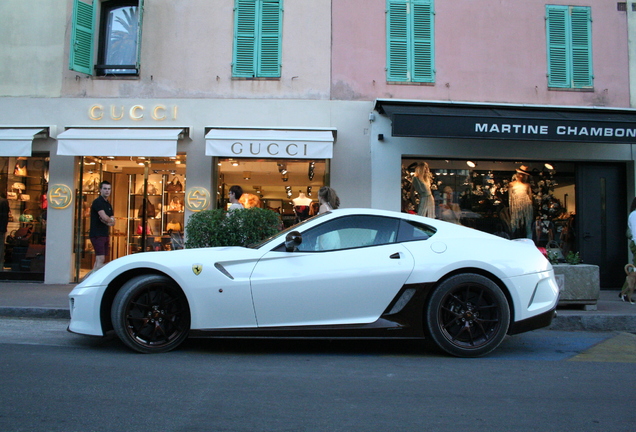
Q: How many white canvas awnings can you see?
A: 3